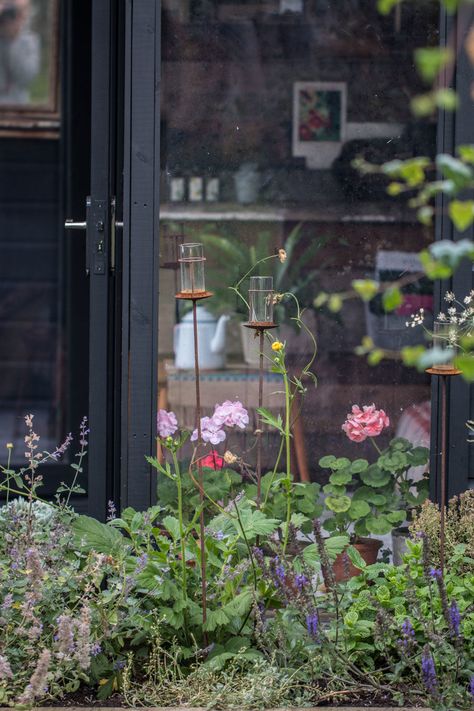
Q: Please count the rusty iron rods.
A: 3